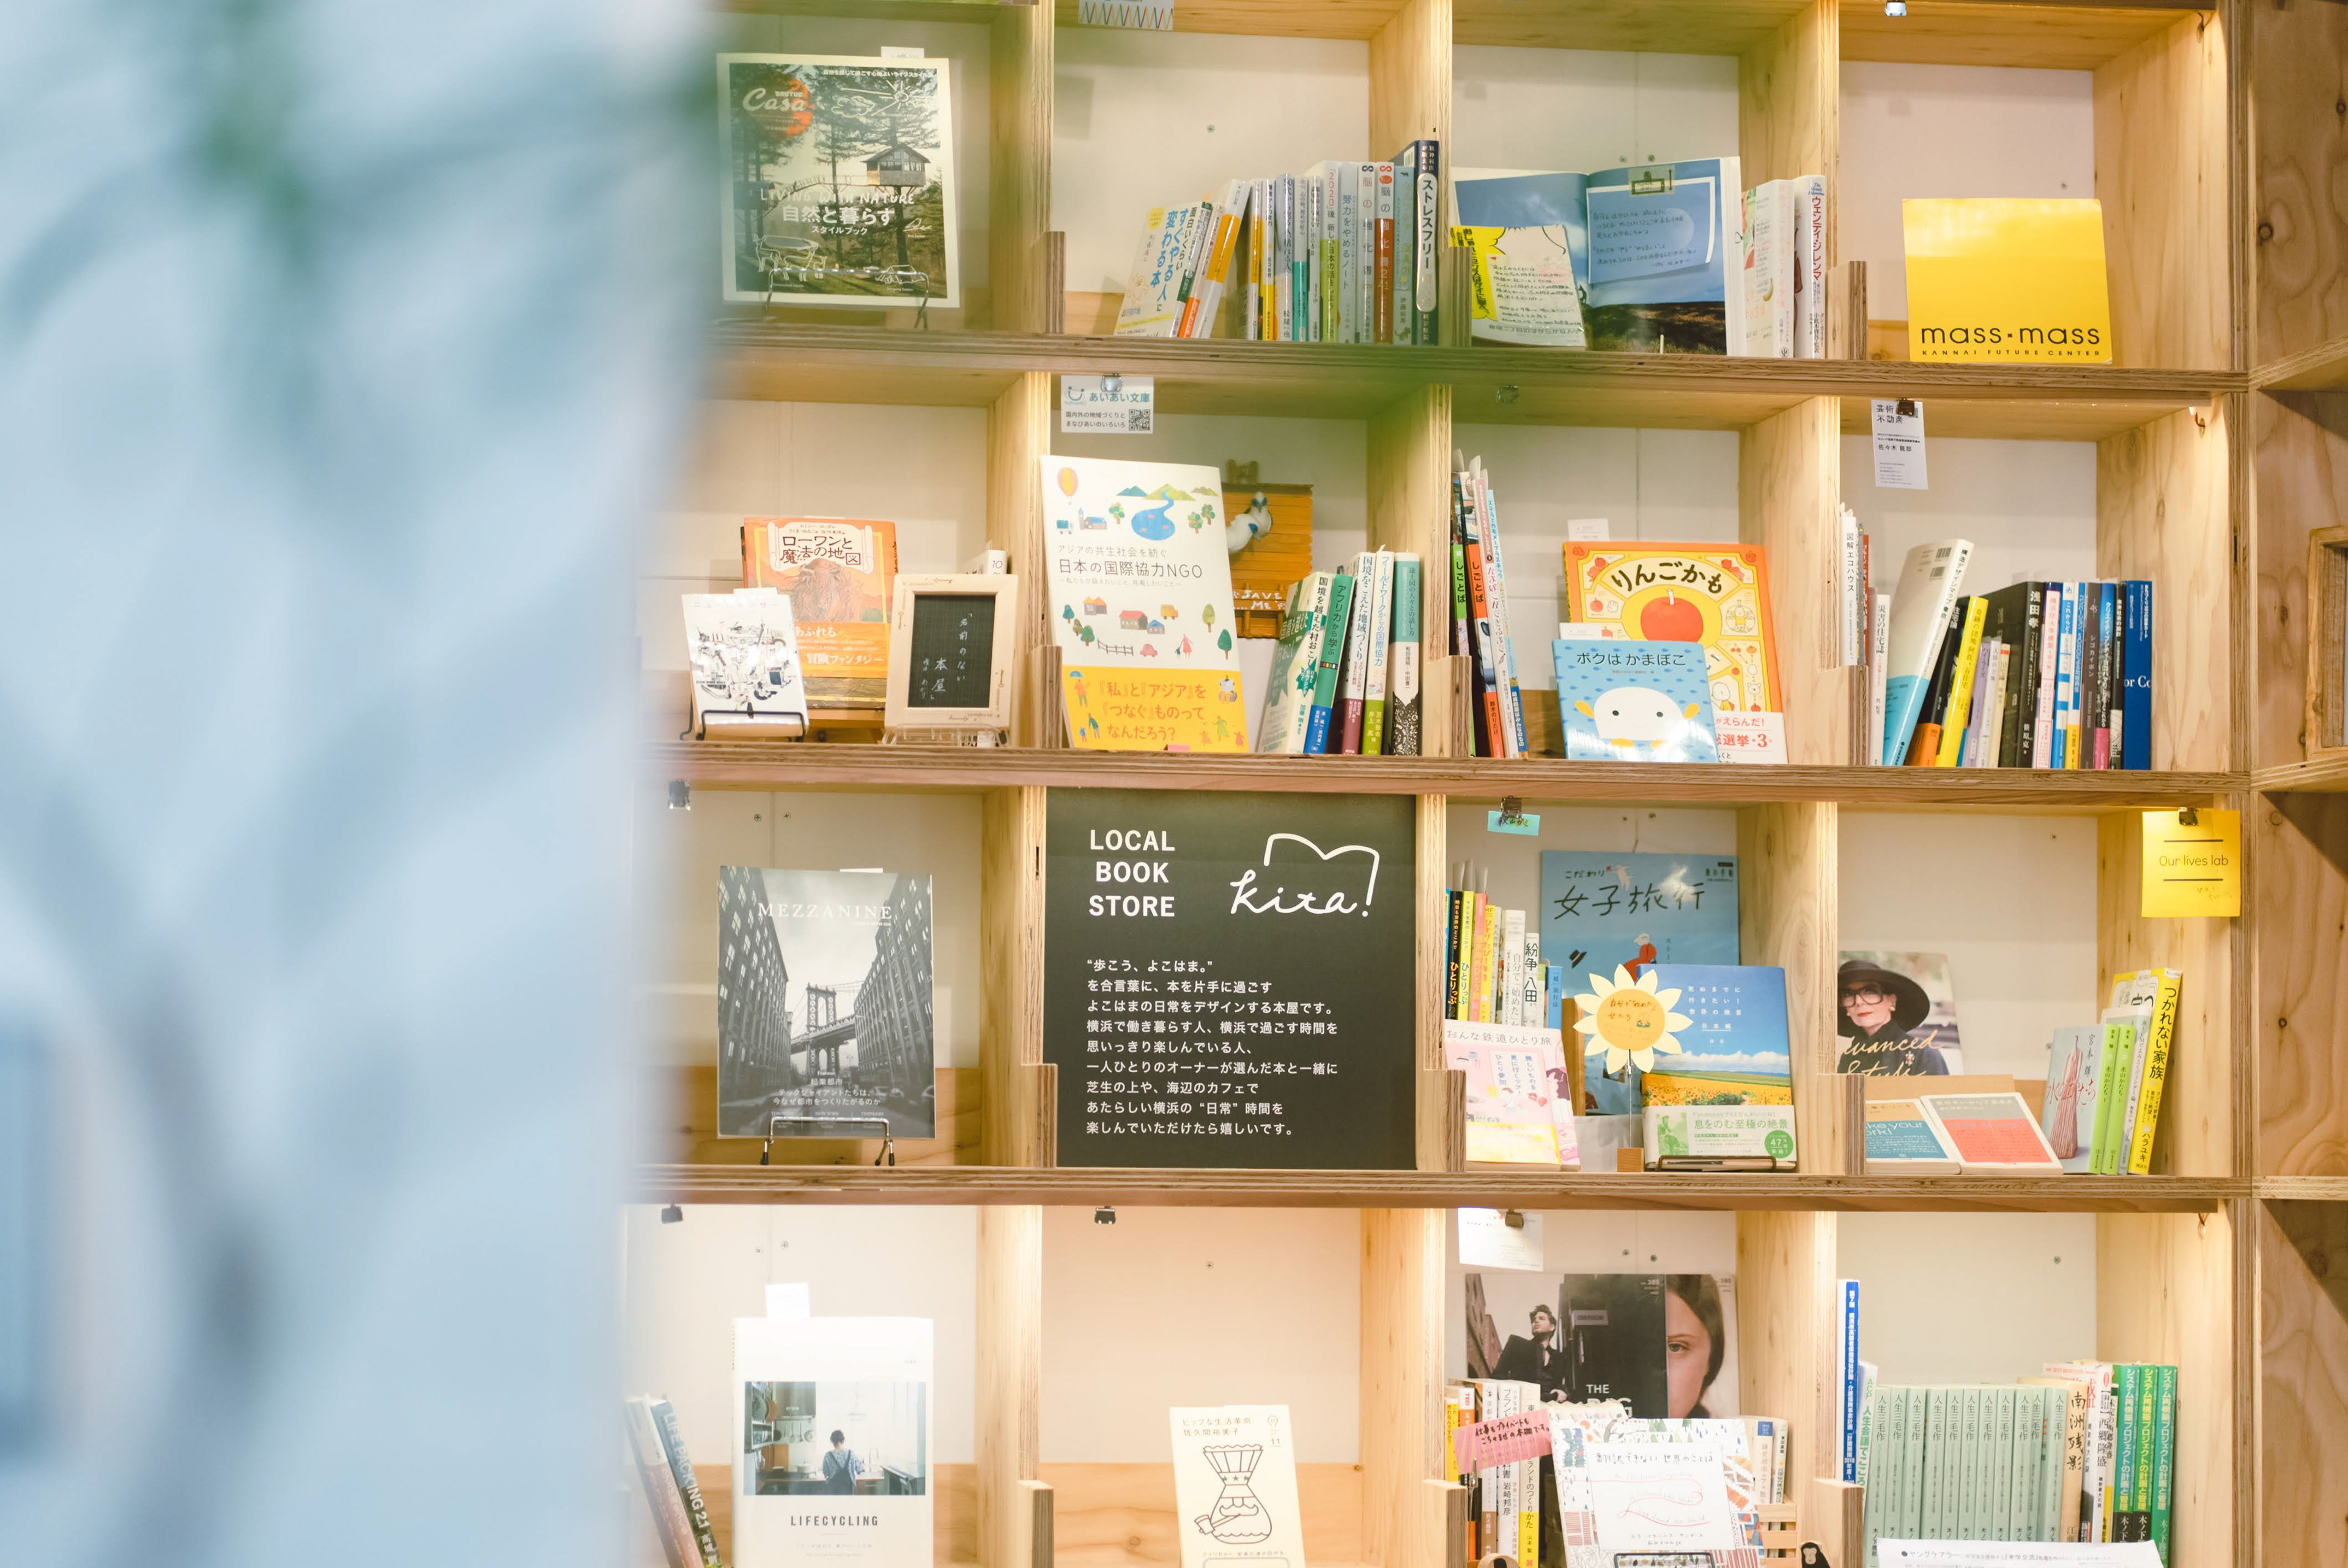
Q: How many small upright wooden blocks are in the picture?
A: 12